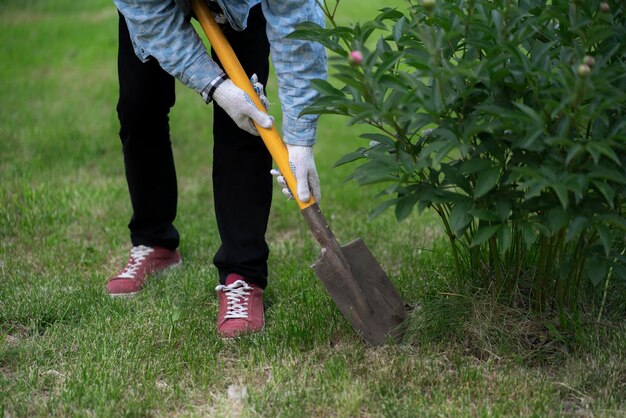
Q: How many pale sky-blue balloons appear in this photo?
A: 0